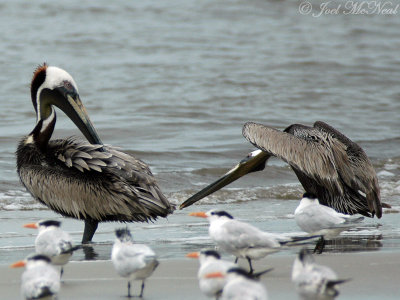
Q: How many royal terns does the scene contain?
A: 8